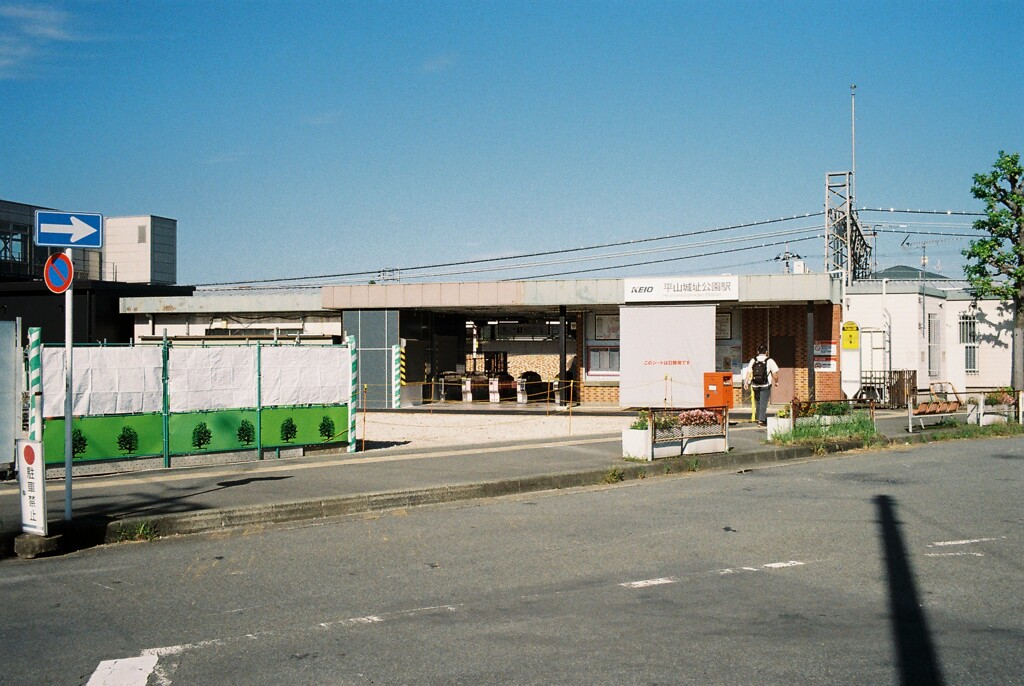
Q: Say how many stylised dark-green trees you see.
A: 6